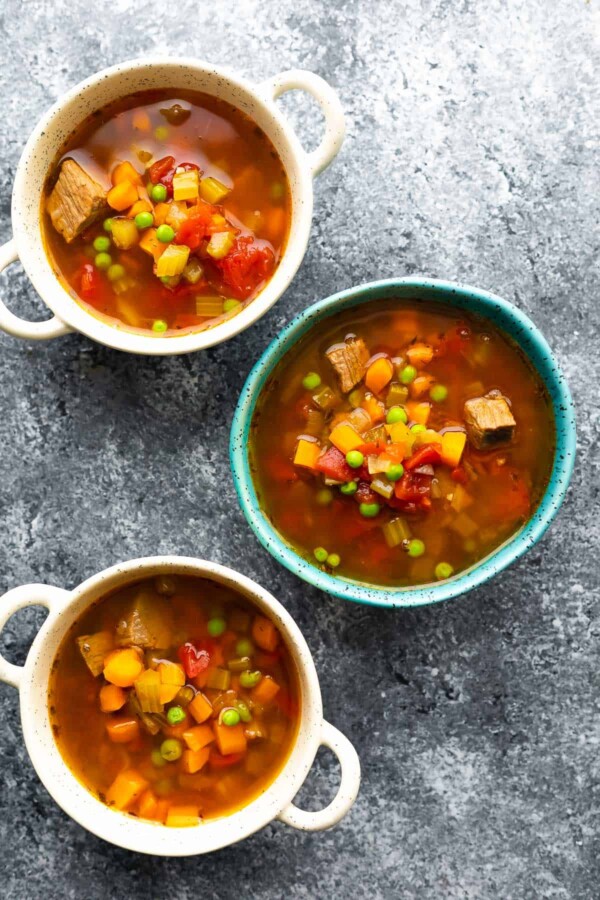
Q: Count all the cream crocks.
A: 2